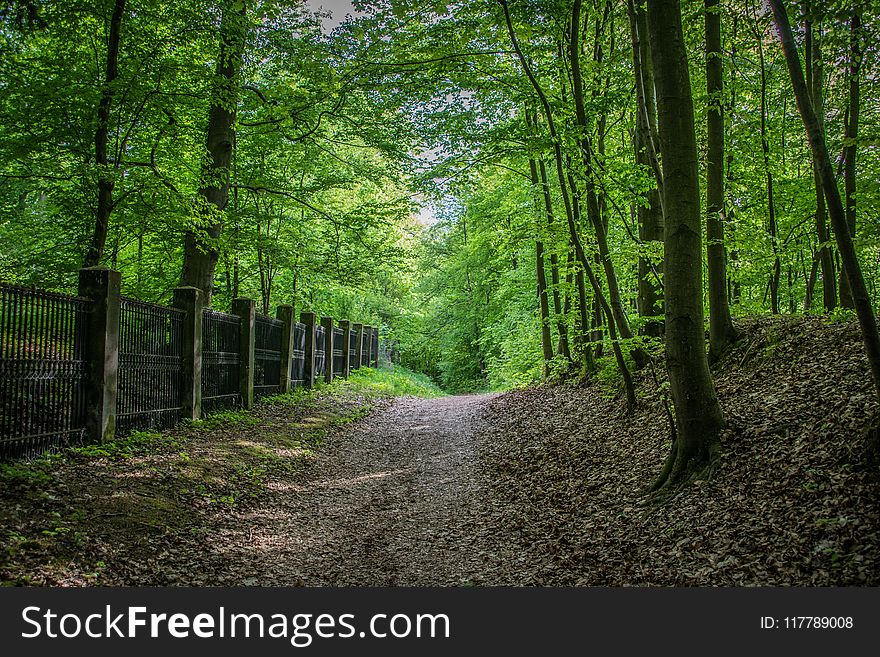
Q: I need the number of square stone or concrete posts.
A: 10